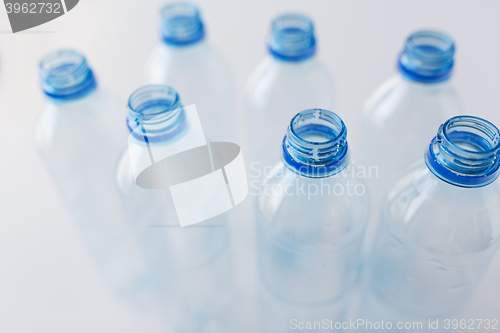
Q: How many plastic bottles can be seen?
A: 7